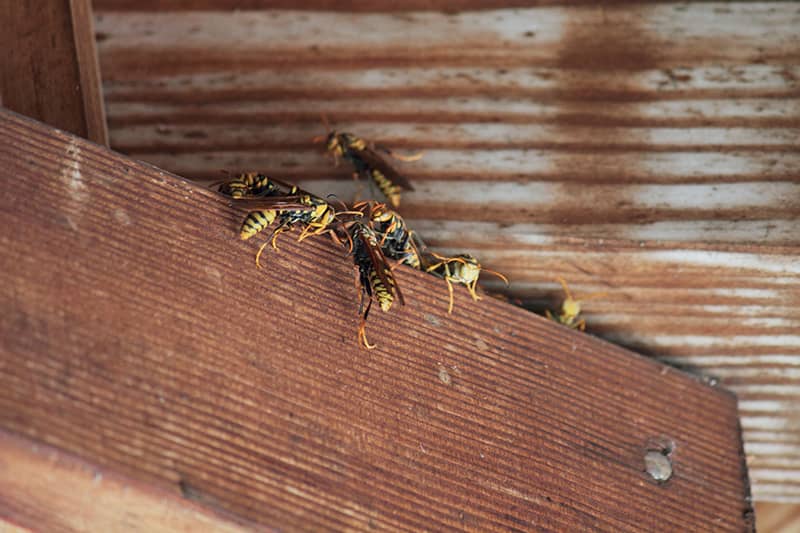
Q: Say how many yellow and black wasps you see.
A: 7